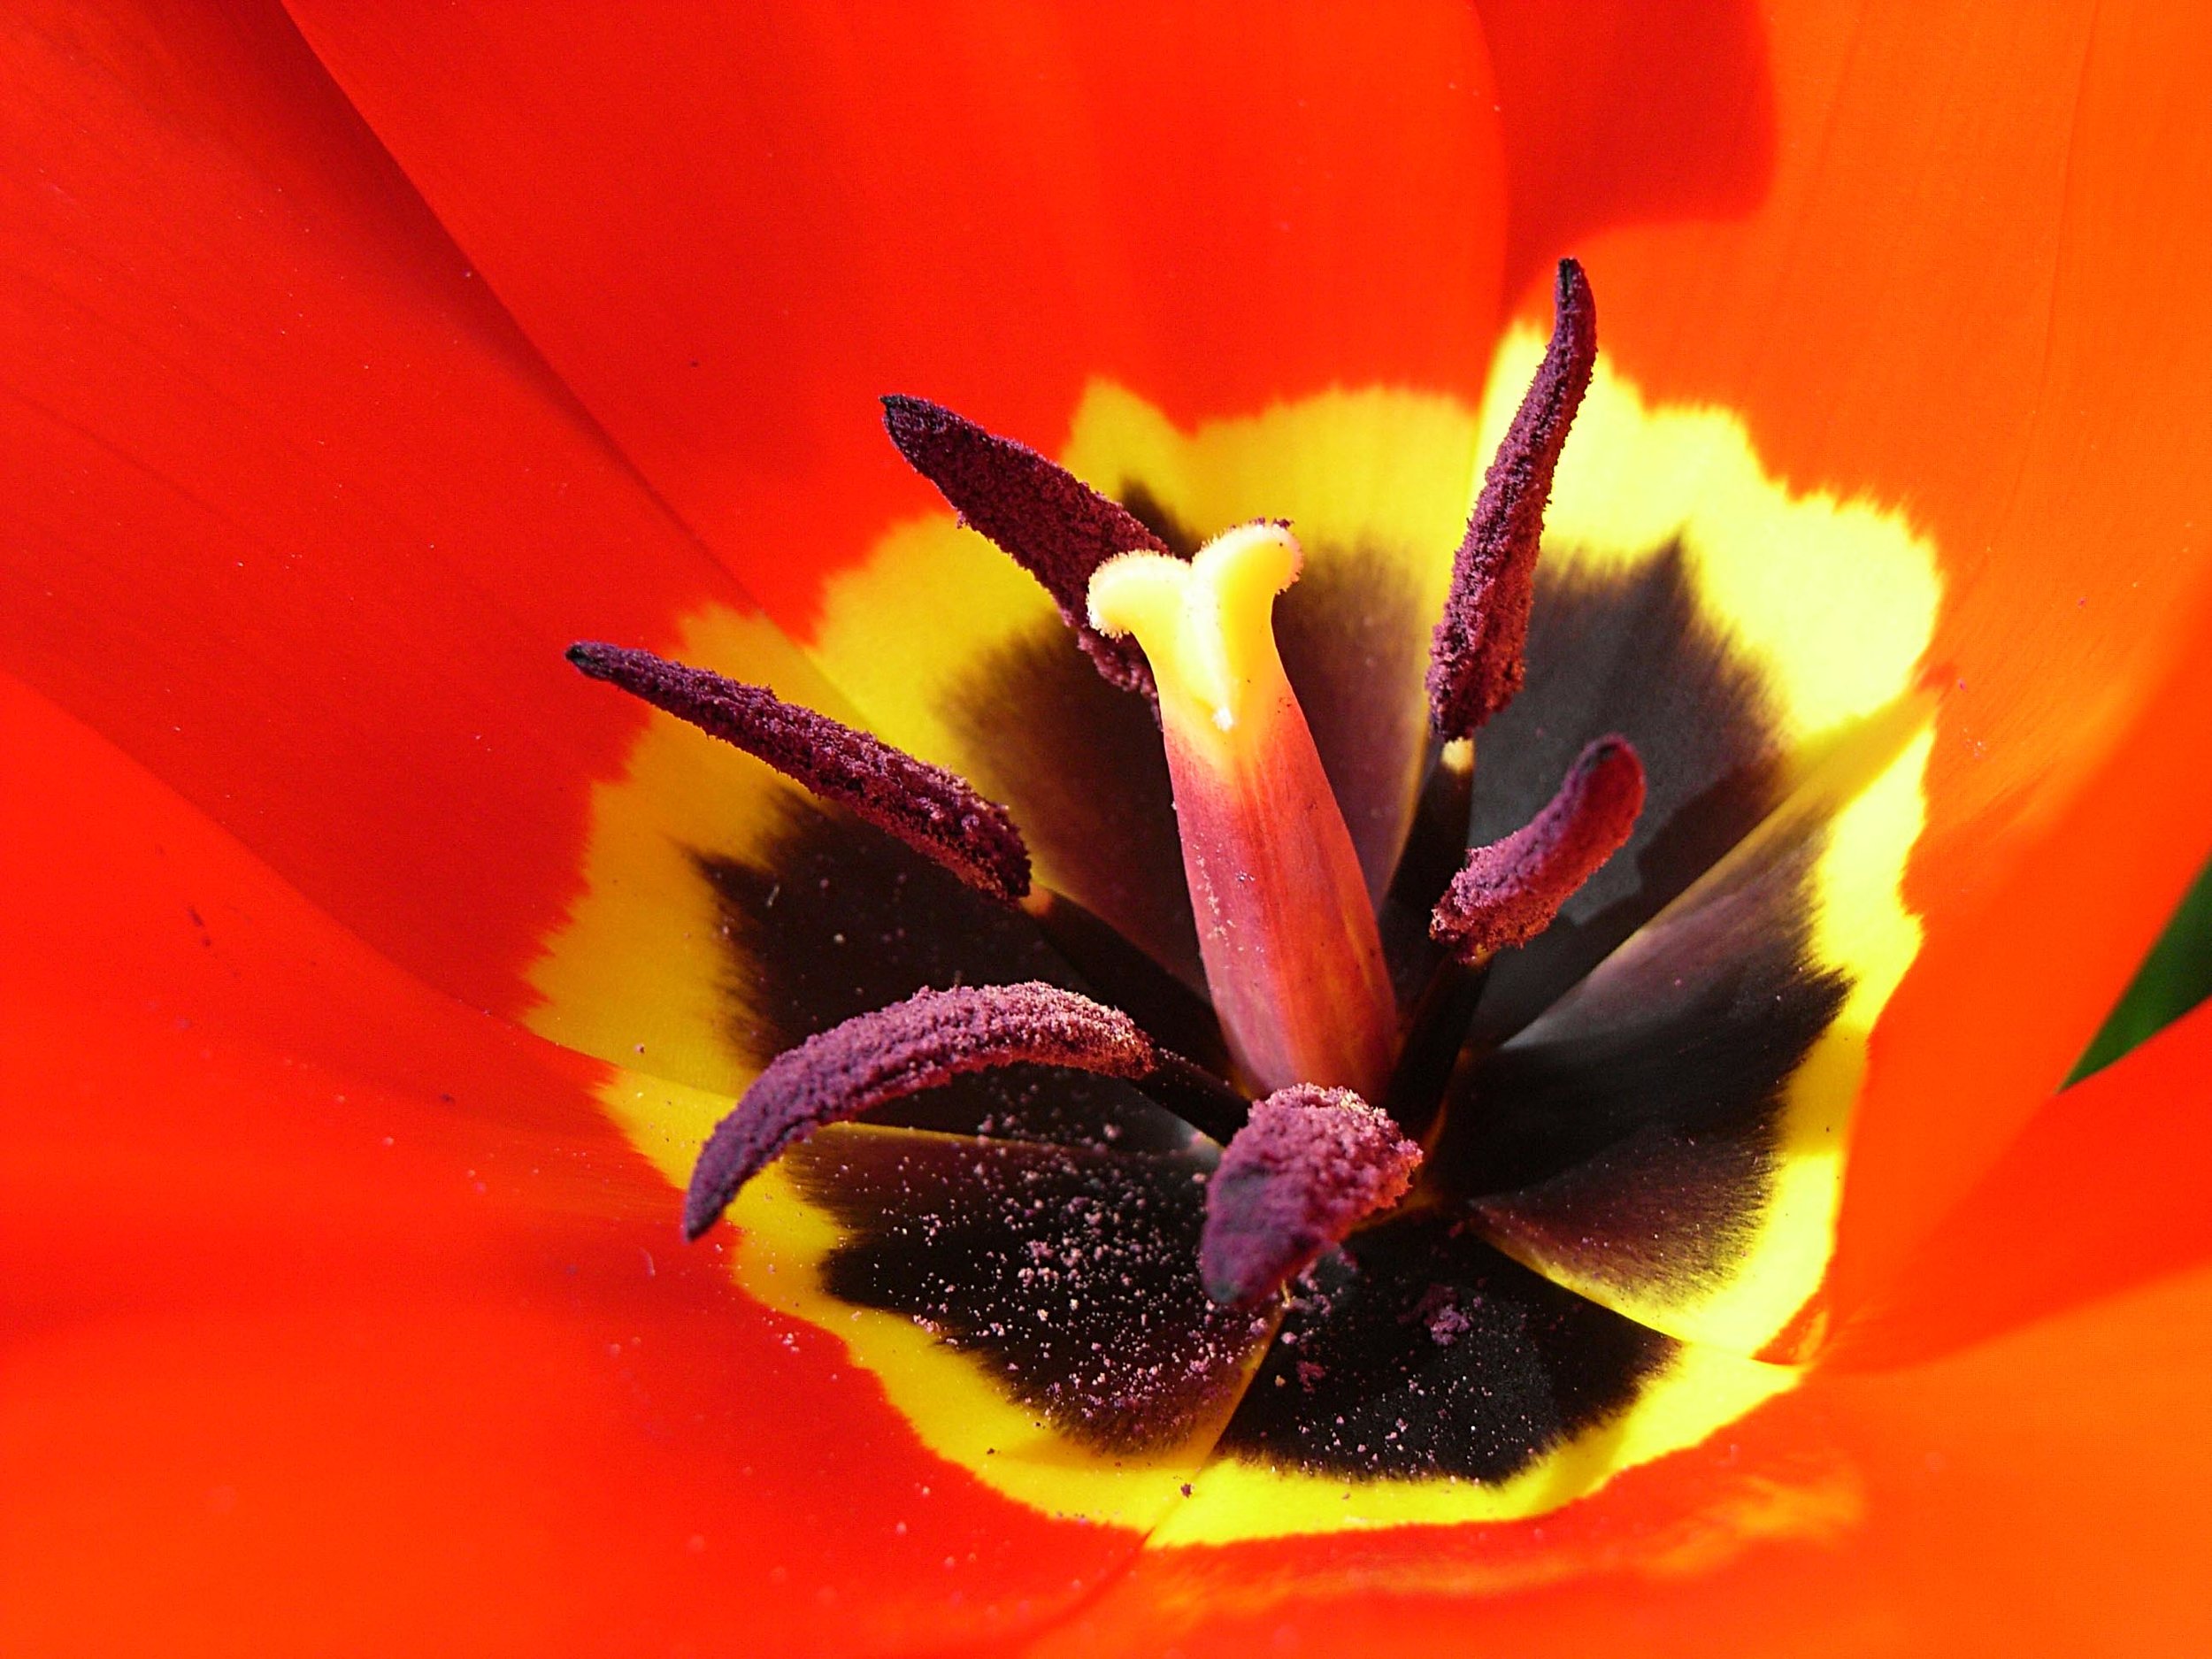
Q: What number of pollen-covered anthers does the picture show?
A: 6